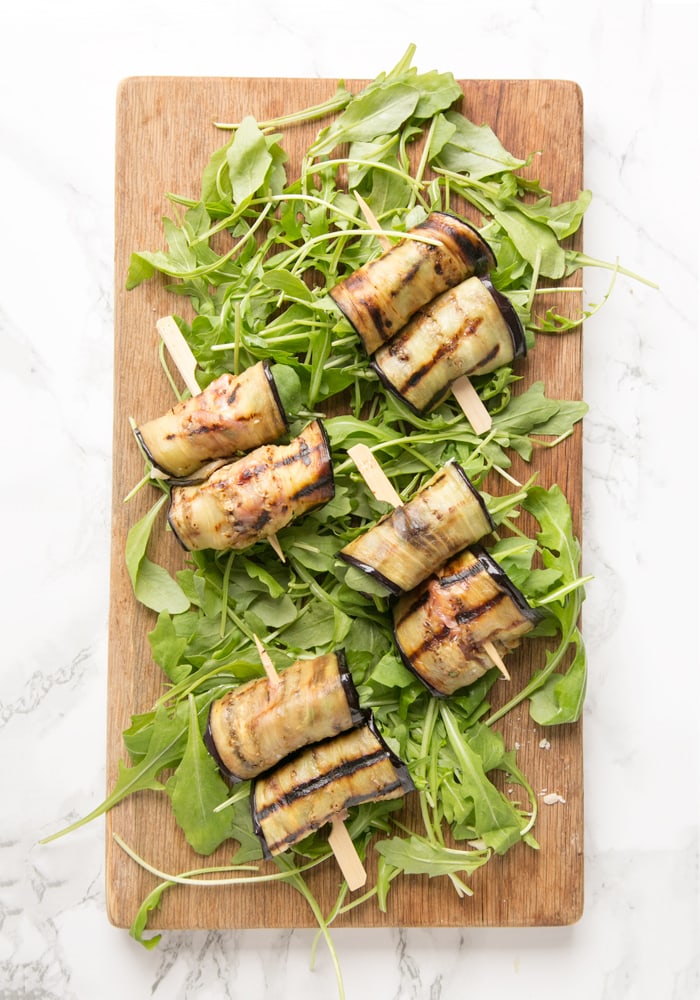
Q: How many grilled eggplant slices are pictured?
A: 8